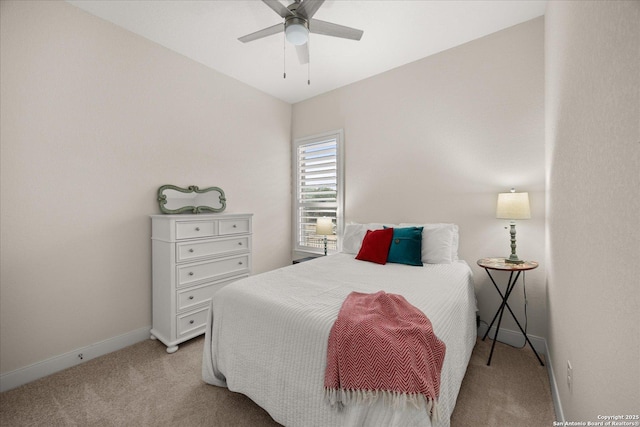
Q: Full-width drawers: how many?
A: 4